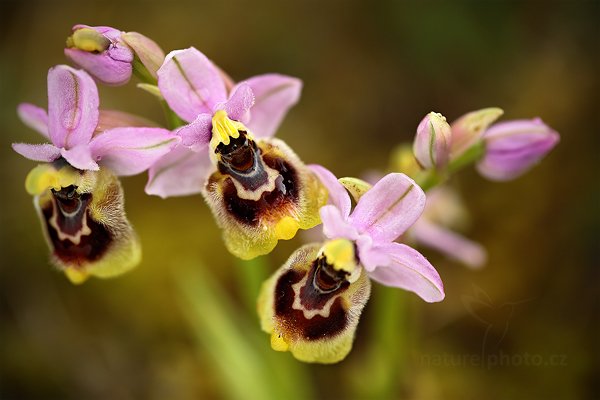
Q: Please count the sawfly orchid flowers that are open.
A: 3